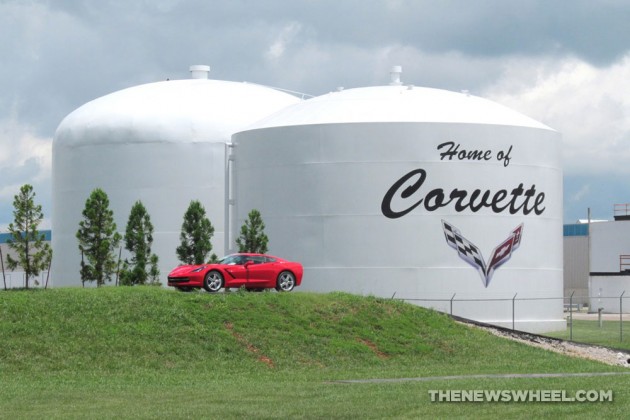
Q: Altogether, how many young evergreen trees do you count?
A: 5